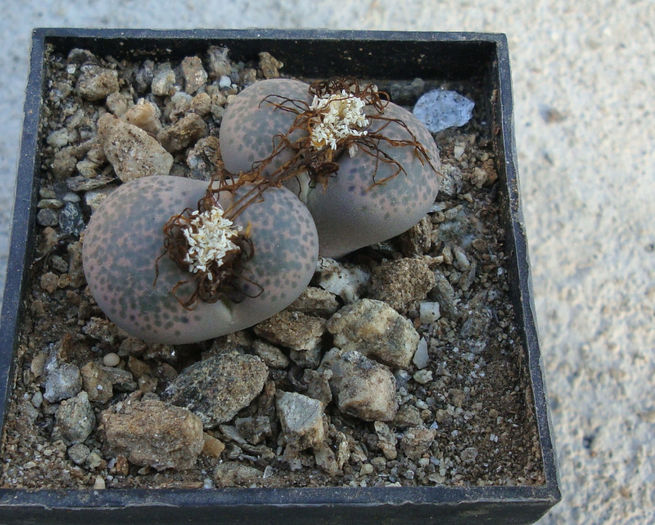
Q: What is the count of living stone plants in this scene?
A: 2